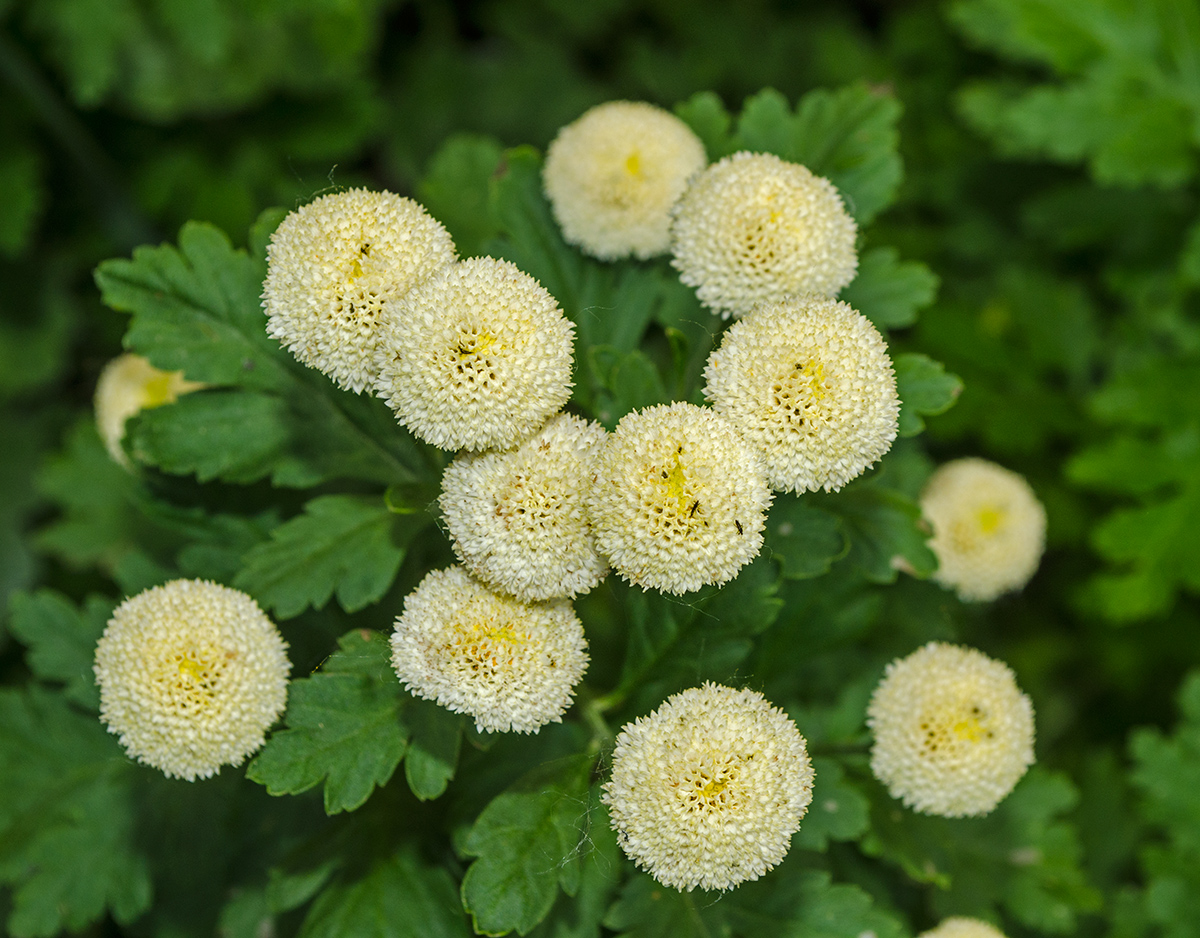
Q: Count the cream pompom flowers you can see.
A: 14